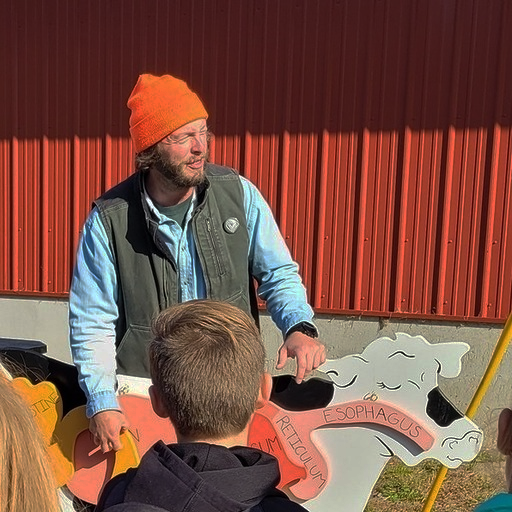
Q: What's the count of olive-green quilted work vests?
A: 1